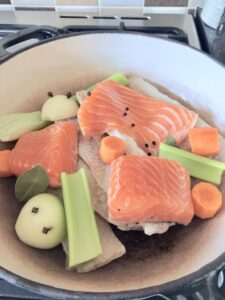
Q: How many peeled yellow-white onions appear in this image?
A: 2